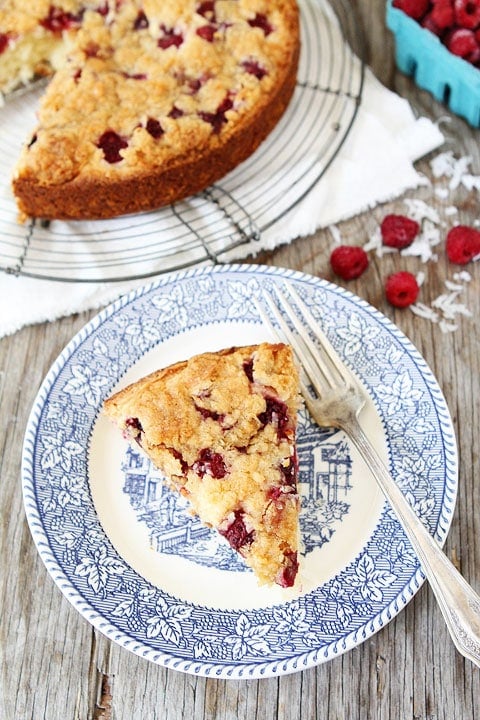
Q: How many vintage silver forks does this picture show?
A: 1